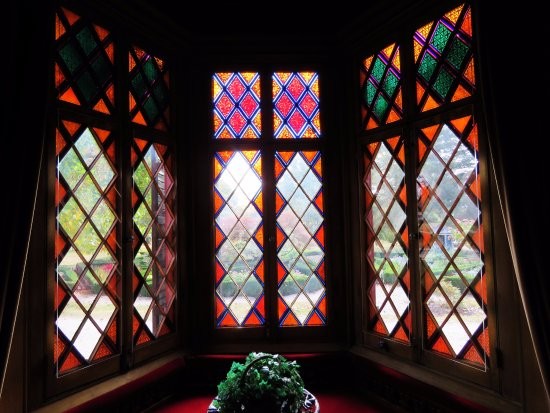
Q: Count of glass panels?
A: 12